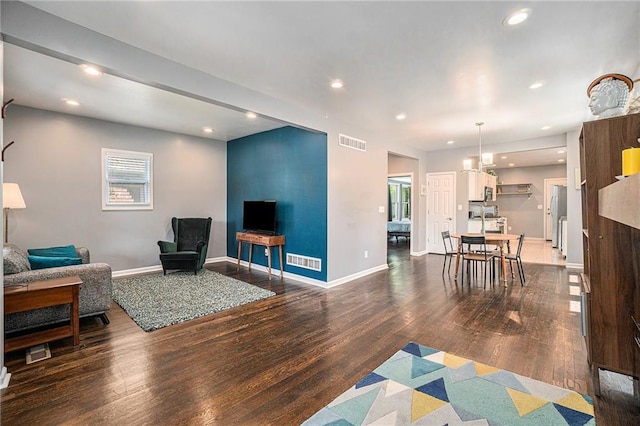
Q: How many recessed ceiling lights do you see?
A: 14